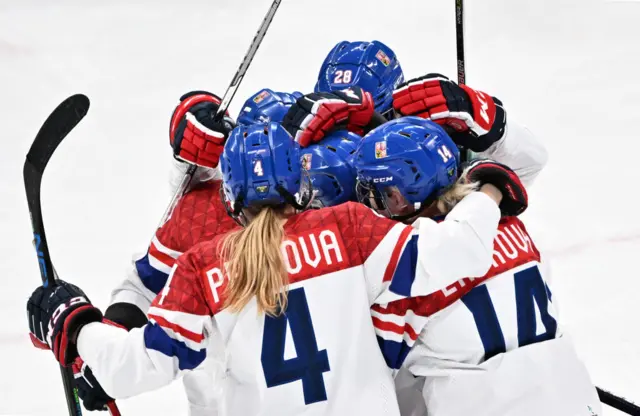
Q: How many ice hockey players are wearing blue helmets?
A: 5